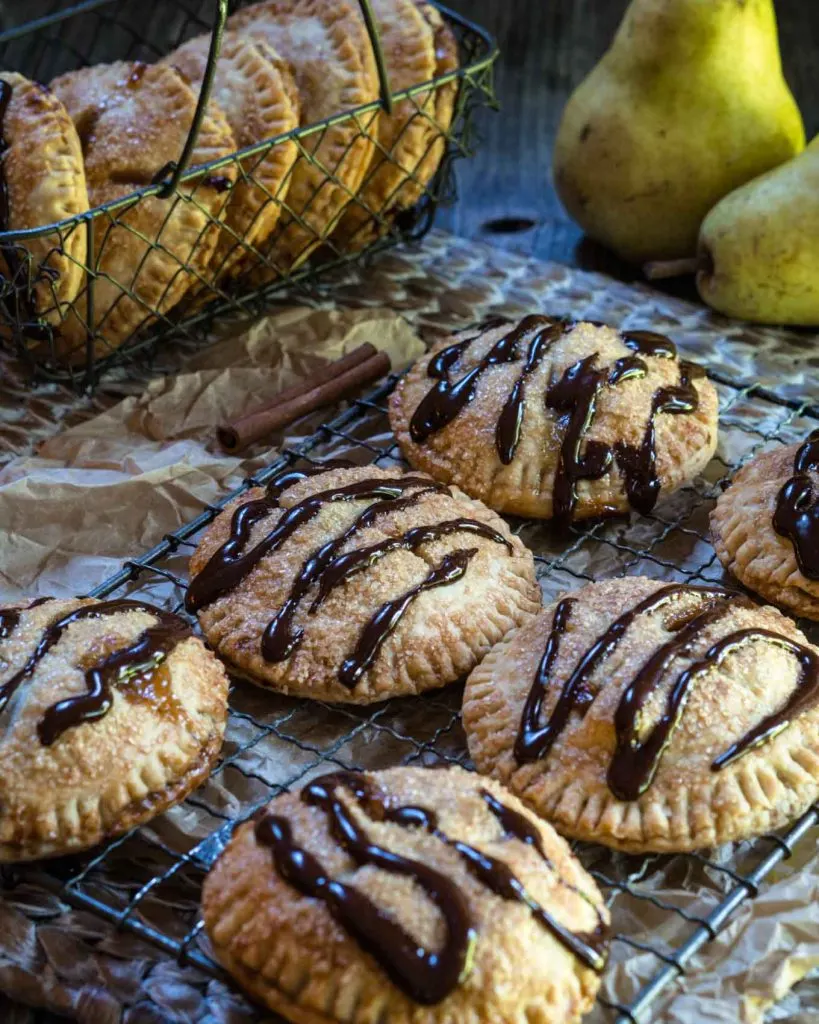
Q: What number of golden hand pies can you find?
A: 12